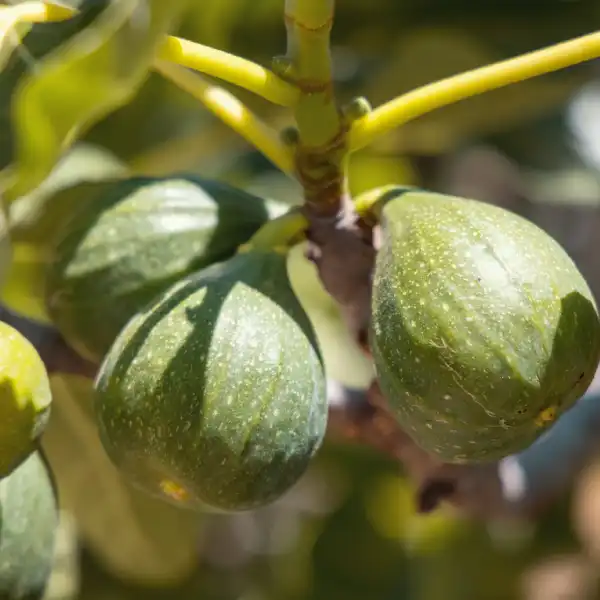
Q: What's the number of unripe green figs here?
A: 5